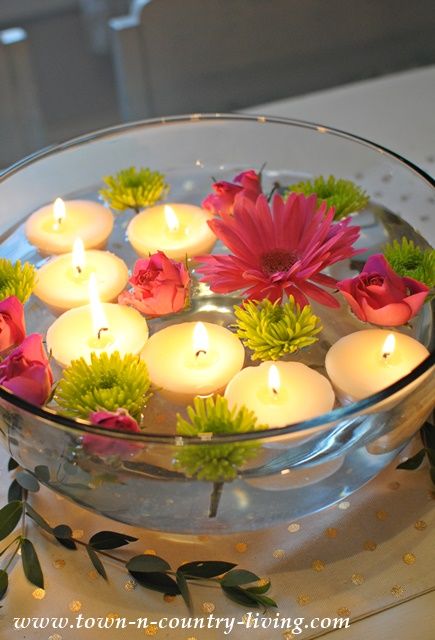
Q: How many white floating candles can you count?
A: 7